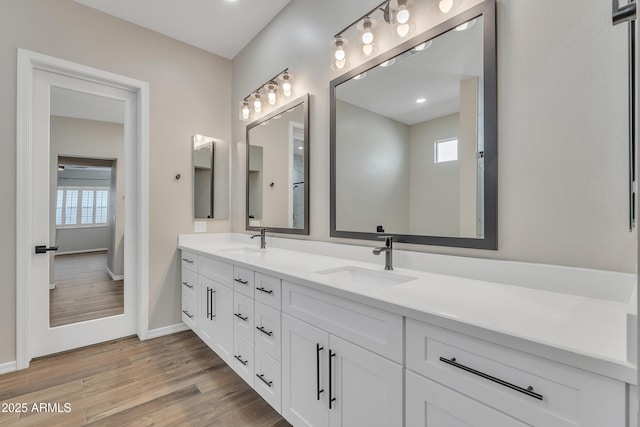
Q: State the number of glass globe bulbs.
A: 8